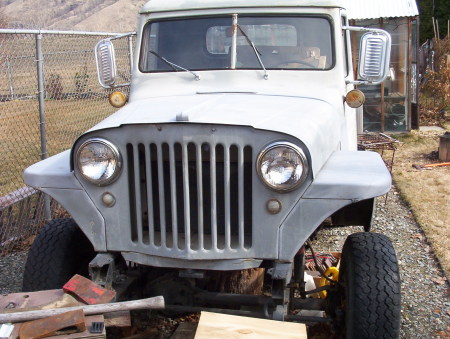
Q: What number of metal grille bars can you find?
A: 9